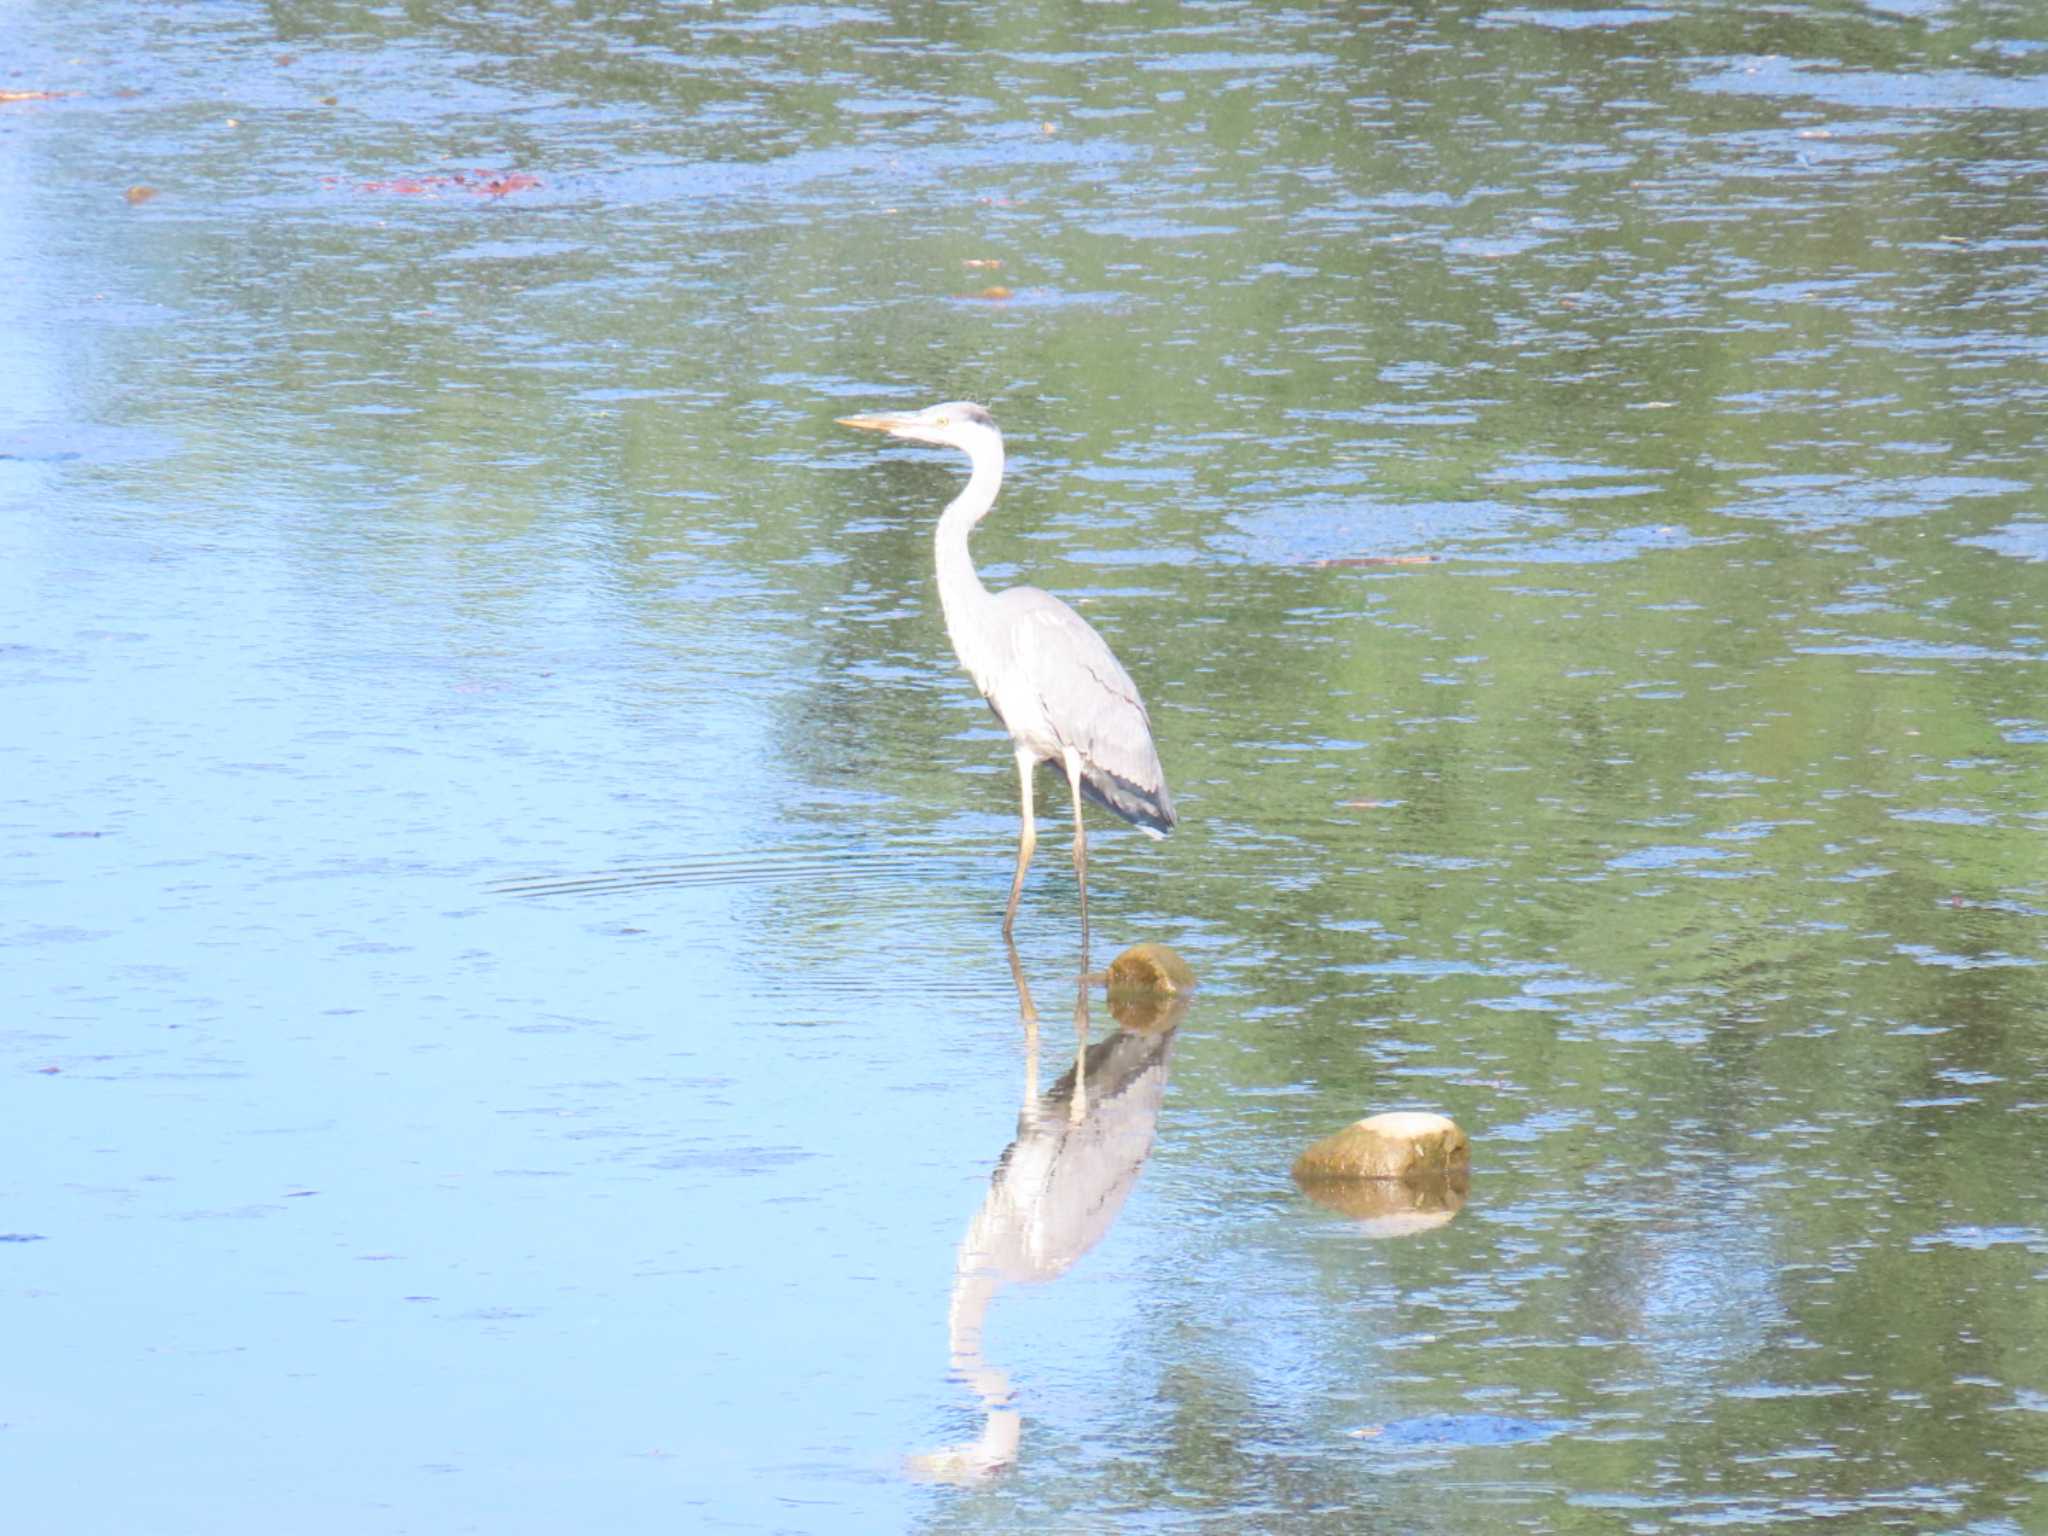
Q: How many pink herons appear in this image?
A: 0